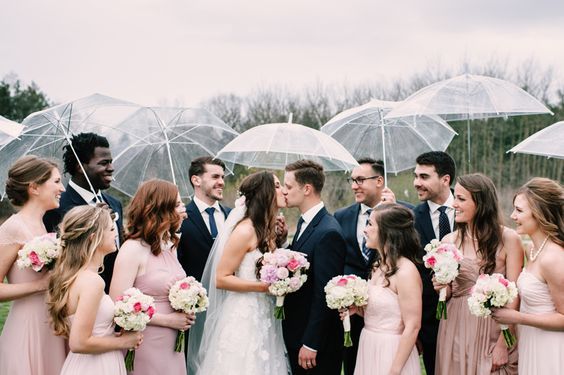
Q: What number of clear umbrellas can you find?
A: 7